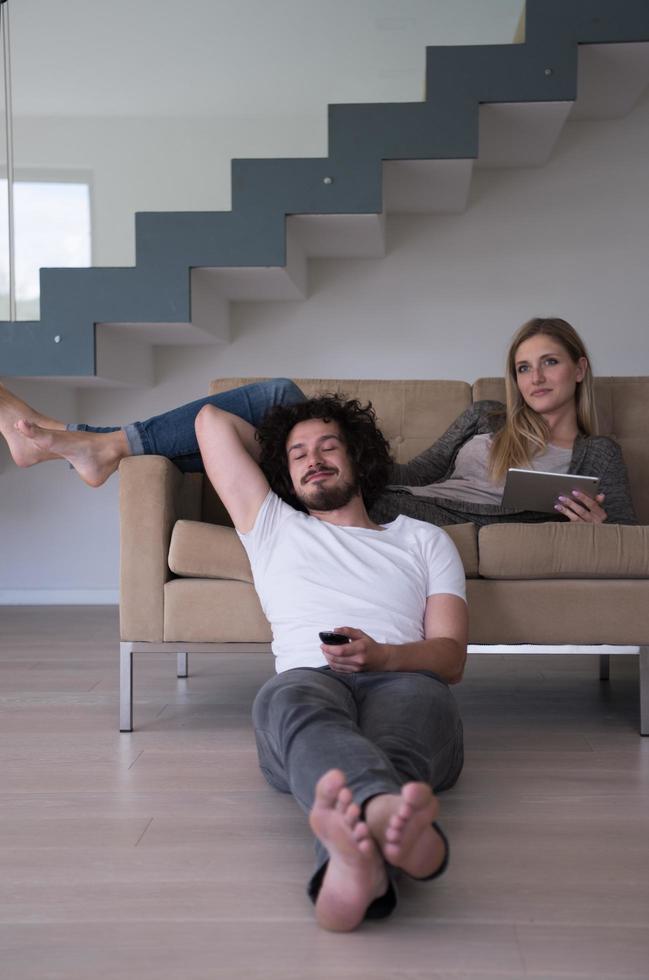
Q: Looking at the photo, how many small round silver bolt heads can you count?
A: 3